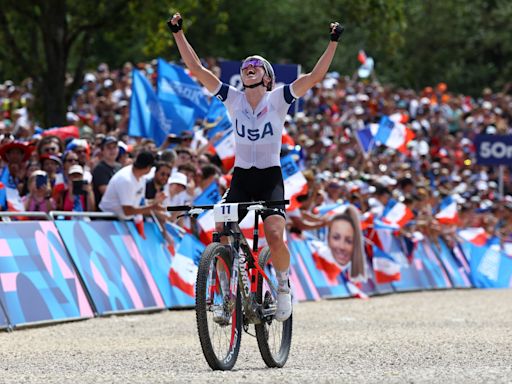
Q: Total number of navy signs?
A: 2